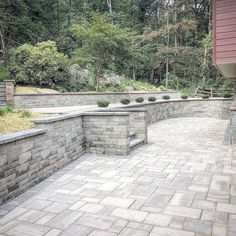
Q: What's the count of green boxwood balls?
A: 8